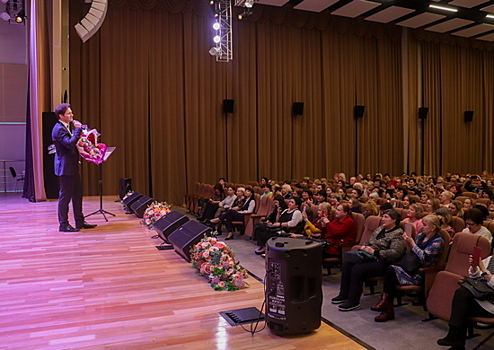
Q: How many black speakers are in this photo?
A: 11